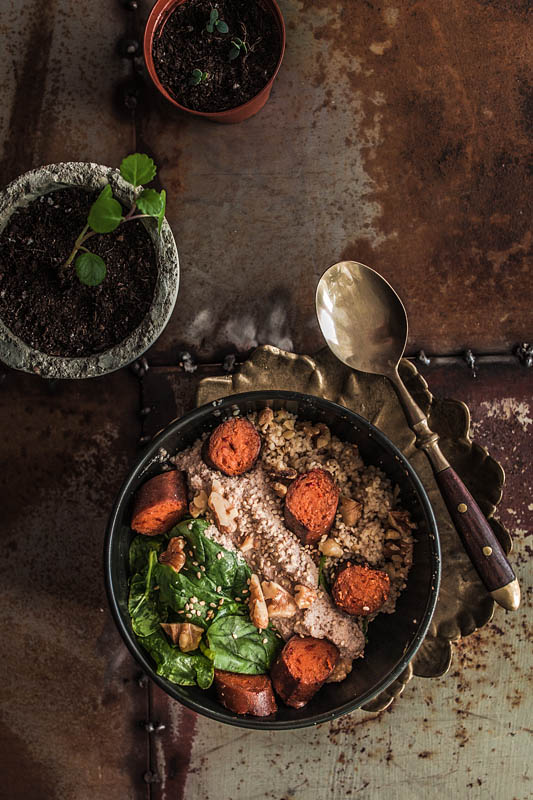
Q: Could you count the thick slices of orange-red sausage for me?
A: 6